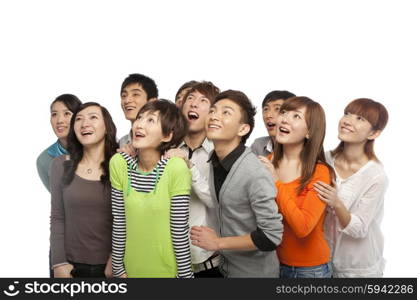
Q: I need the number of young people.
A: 10